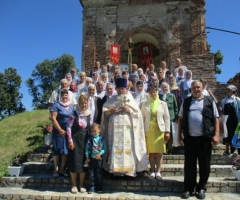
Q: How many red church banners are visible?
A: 2